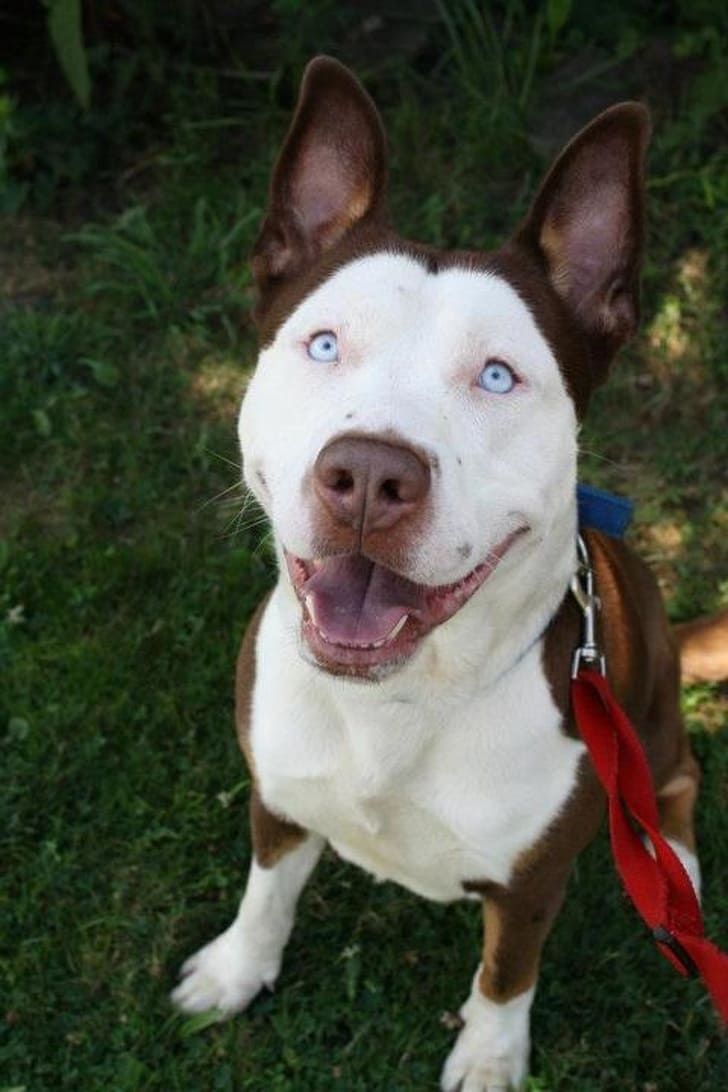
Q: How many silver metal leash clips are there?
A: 1